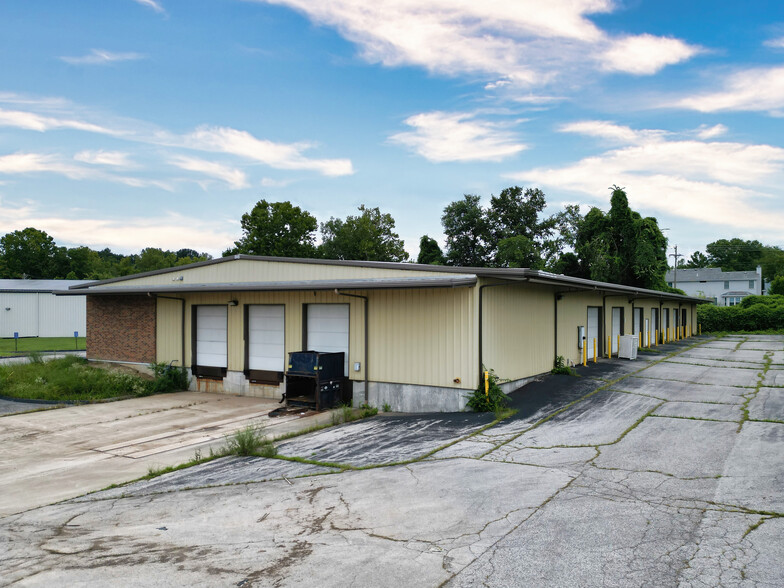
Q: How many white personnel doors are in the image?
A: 1